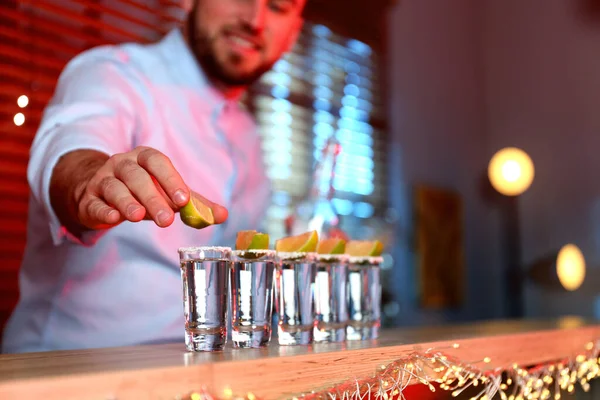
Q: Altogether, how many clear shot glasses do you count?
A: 5